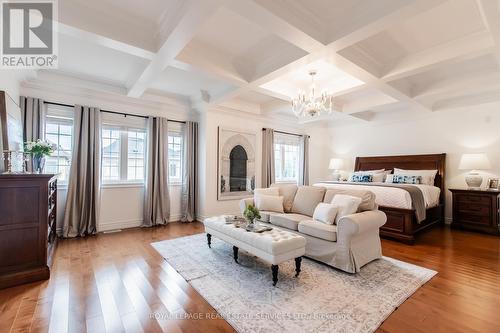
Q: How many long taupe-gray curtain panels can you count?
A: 6